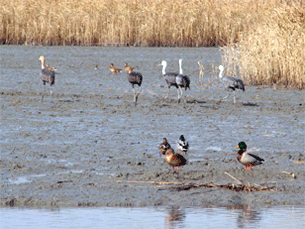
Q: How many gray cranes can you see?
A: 5